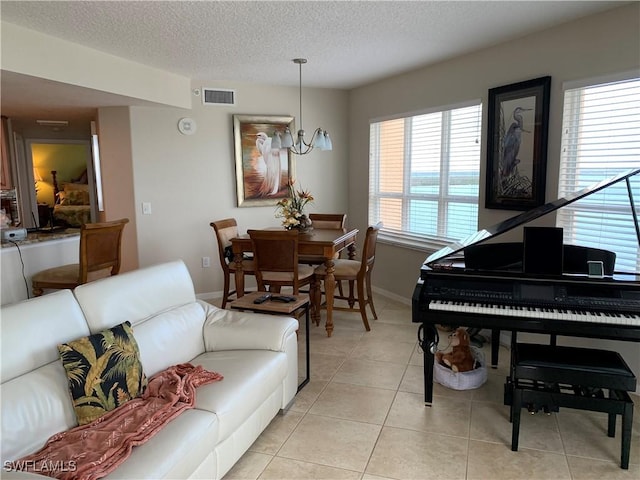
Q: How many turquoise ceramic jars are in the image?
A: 0